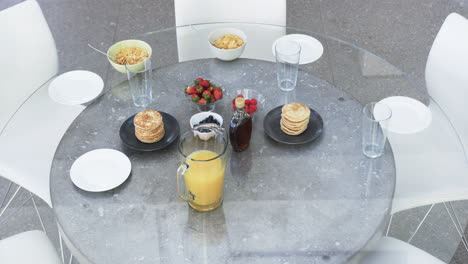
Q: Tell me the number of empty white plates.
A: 4